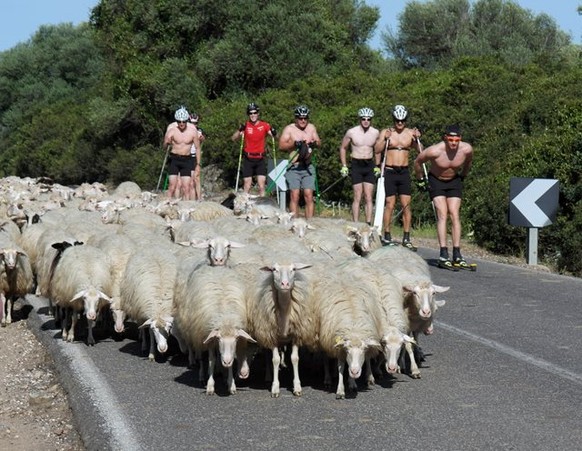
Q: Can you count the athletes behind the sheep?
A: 7